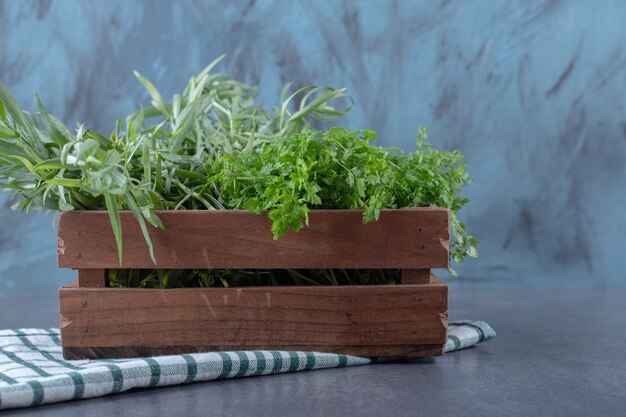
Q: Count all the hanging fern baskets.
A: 0